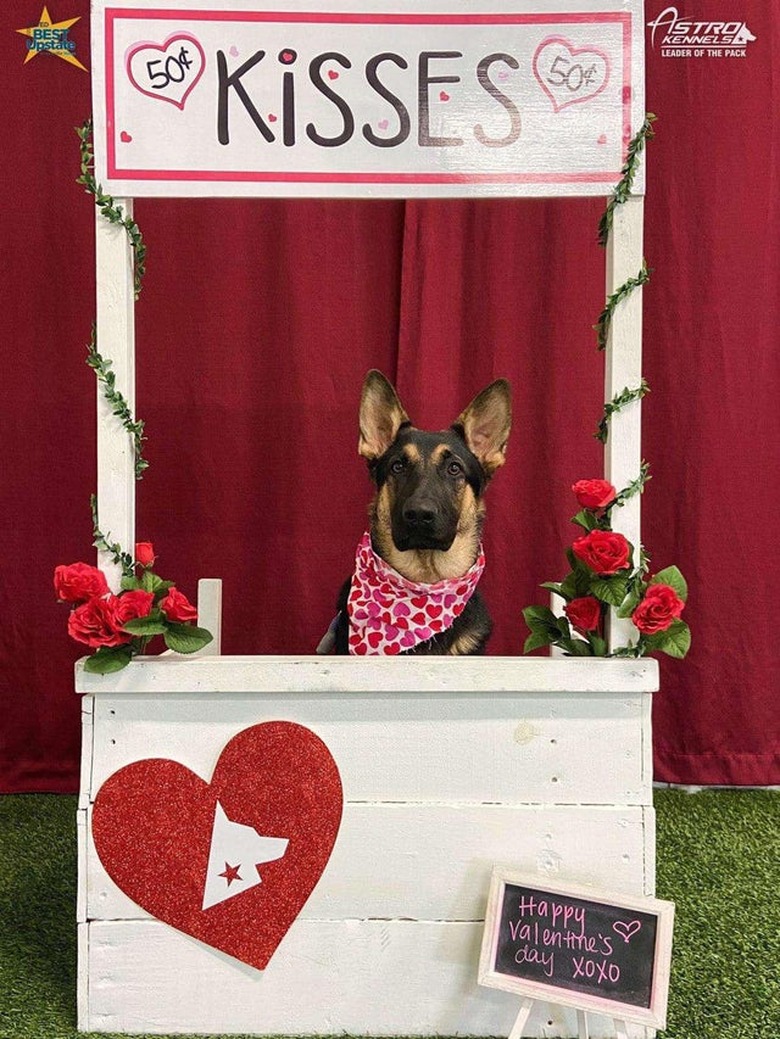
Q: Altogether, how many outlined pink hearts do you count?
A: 3